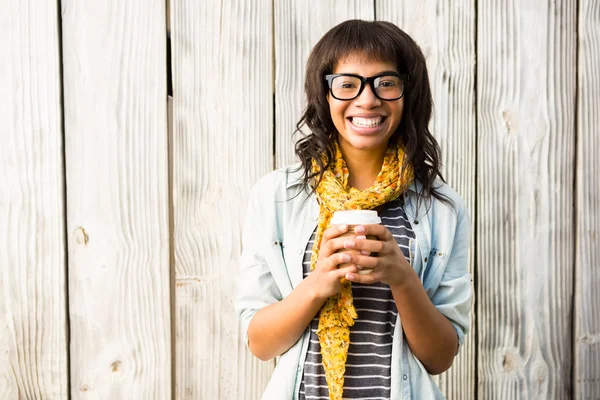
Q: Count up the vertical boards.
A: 7